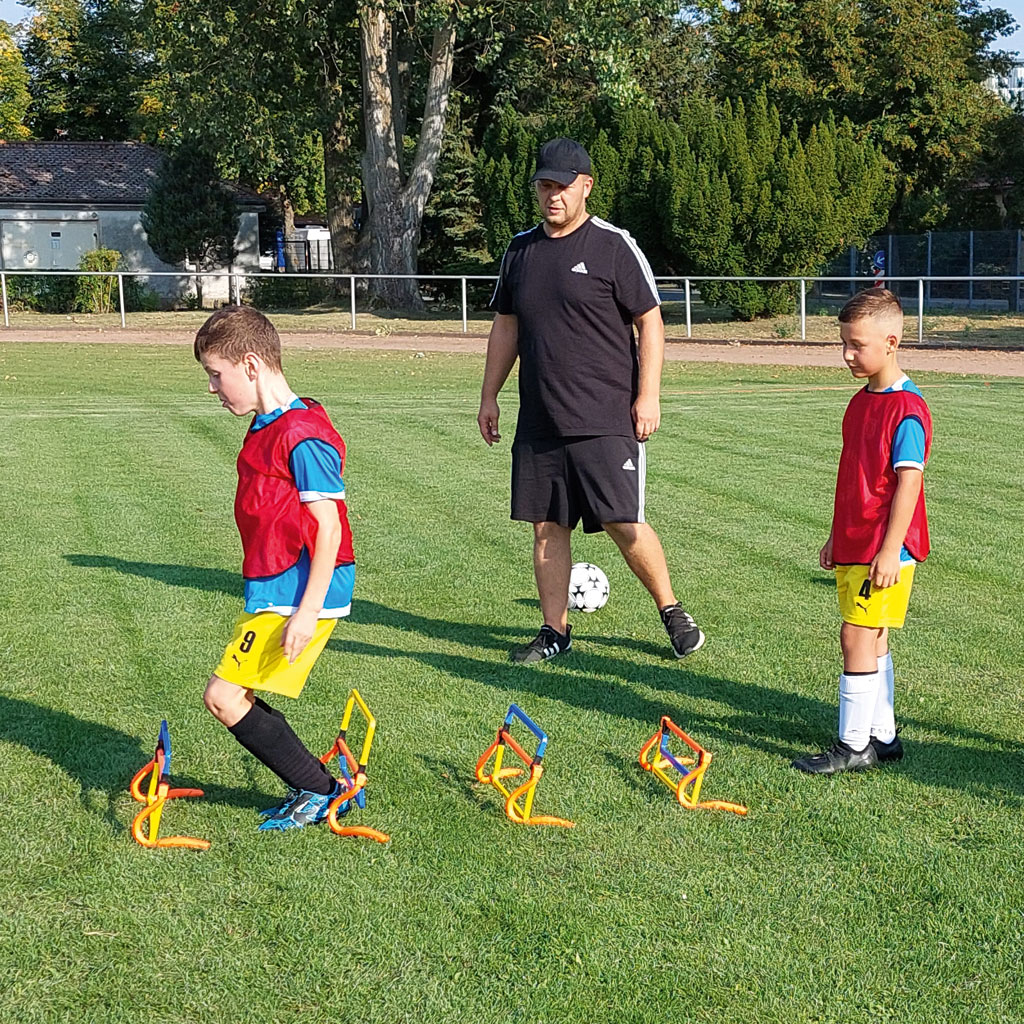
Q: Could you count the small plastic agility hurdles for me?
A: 4